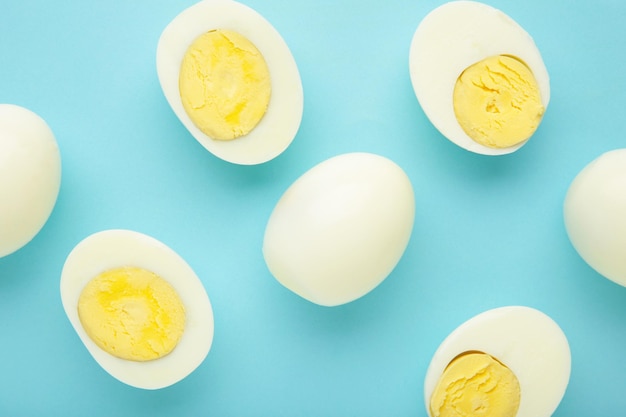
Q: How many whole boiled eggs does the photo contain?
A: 3